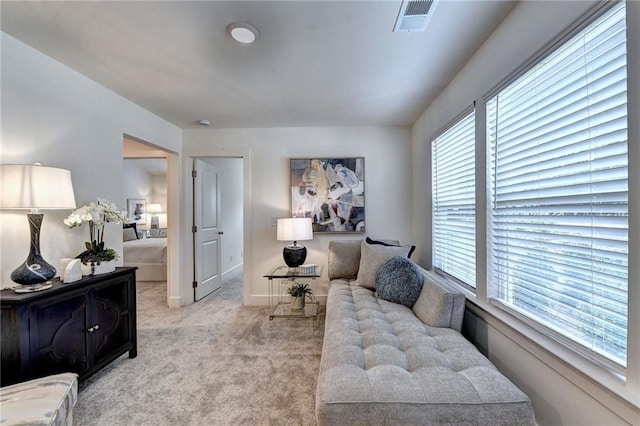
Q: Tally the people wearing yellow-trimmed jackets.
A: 0